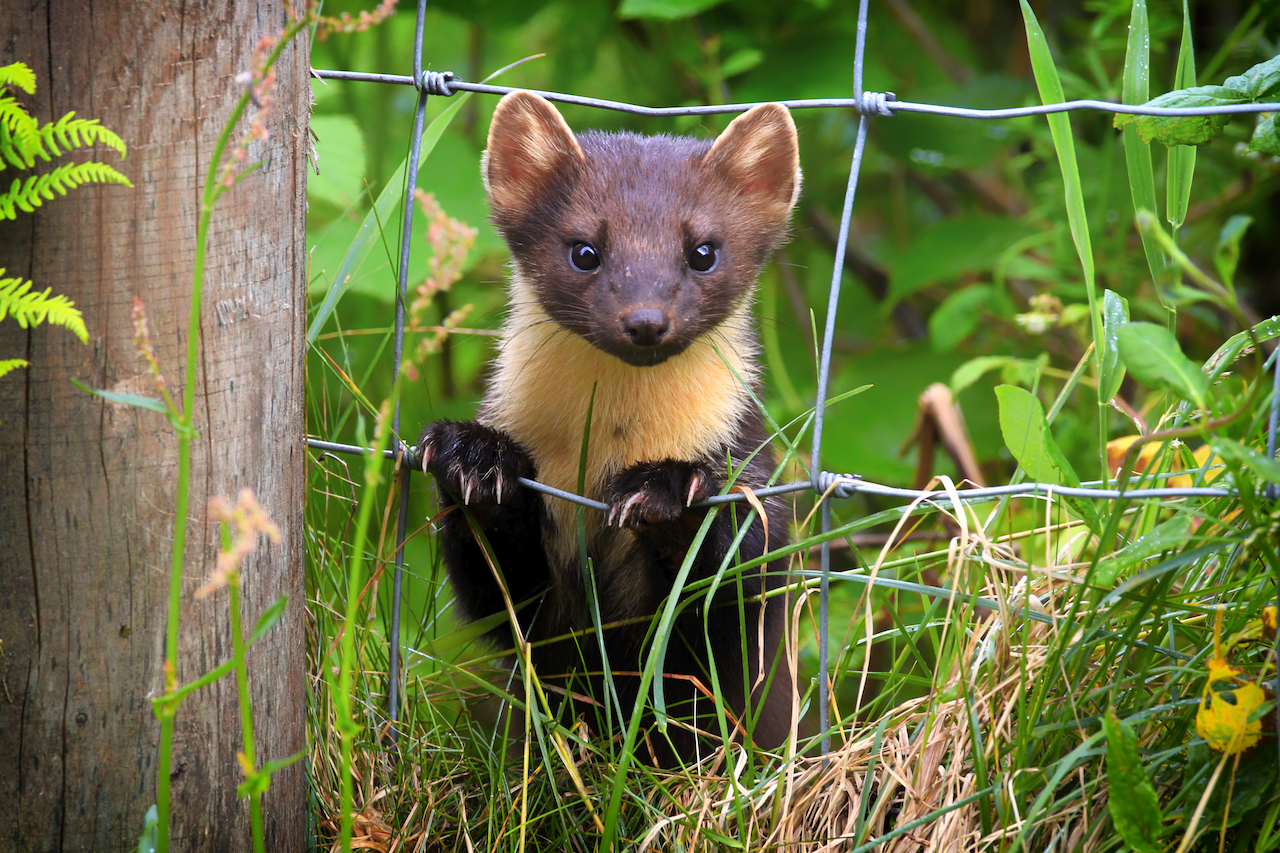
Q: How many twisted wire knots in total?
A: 4